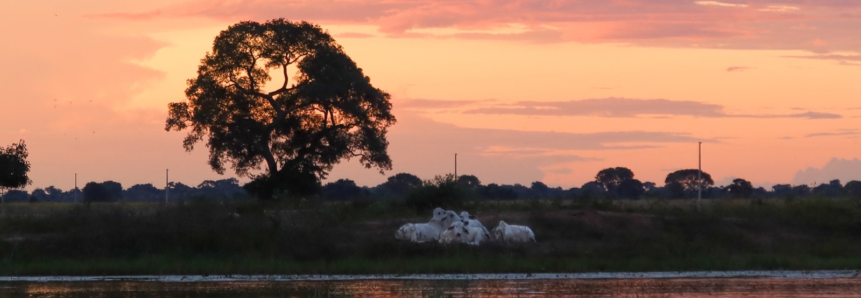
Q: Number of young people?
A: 0